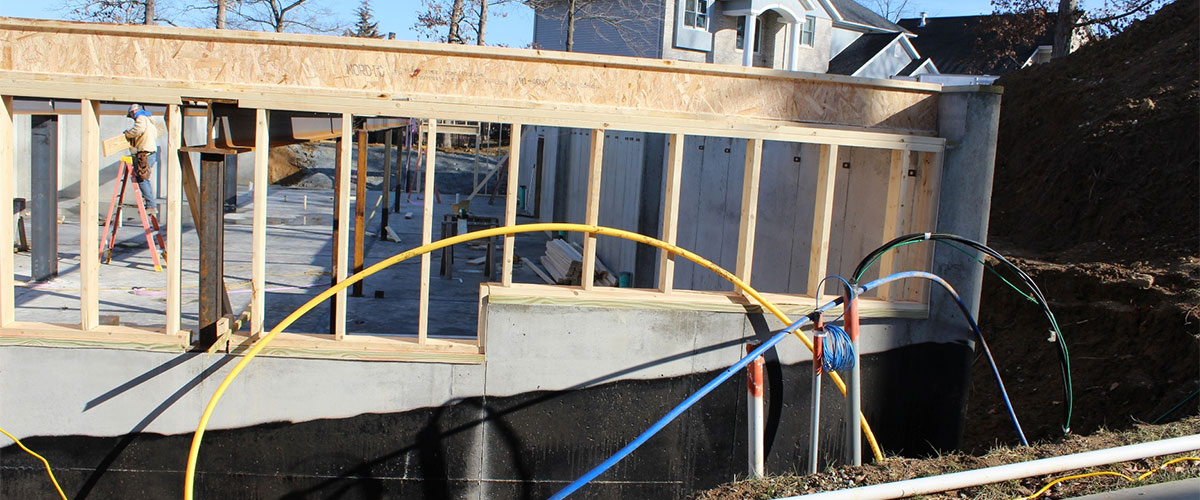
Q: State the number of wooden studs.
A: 13